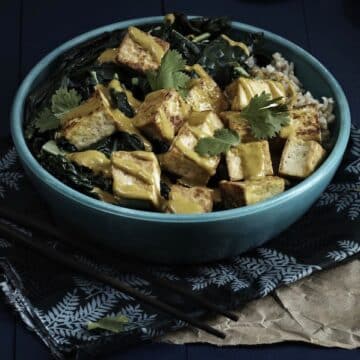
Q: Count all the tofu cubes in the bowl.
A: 14